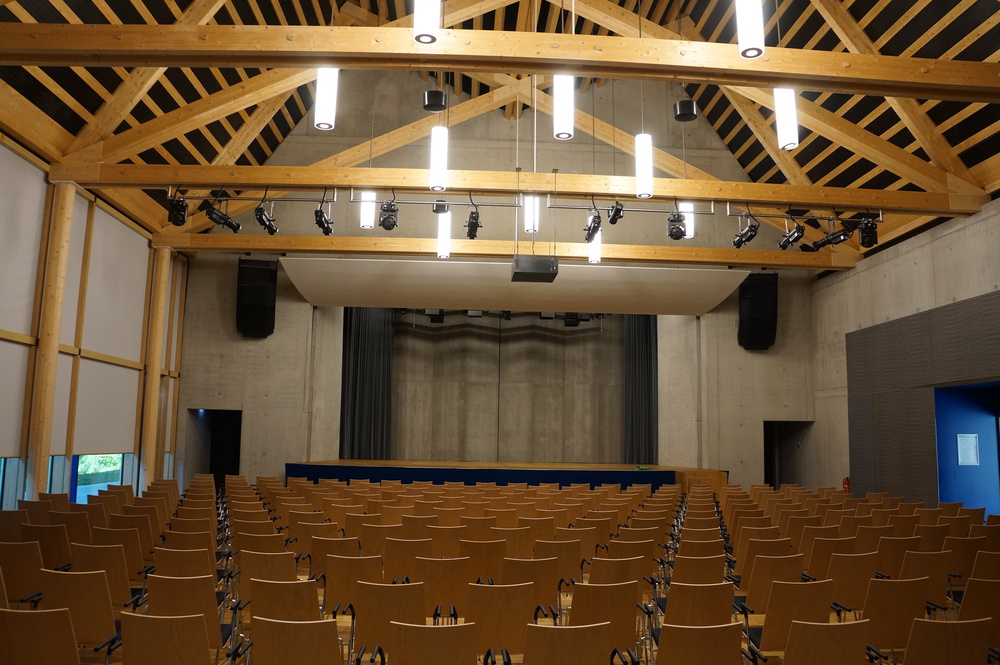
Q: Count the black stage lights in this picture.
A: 13